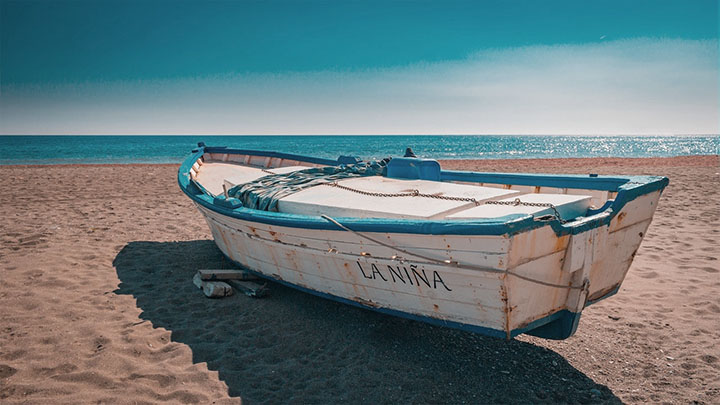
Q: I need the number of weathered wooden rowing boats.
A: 1